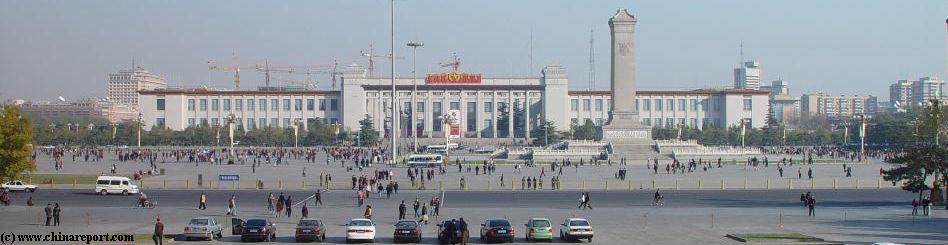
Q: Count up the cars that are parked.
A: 9